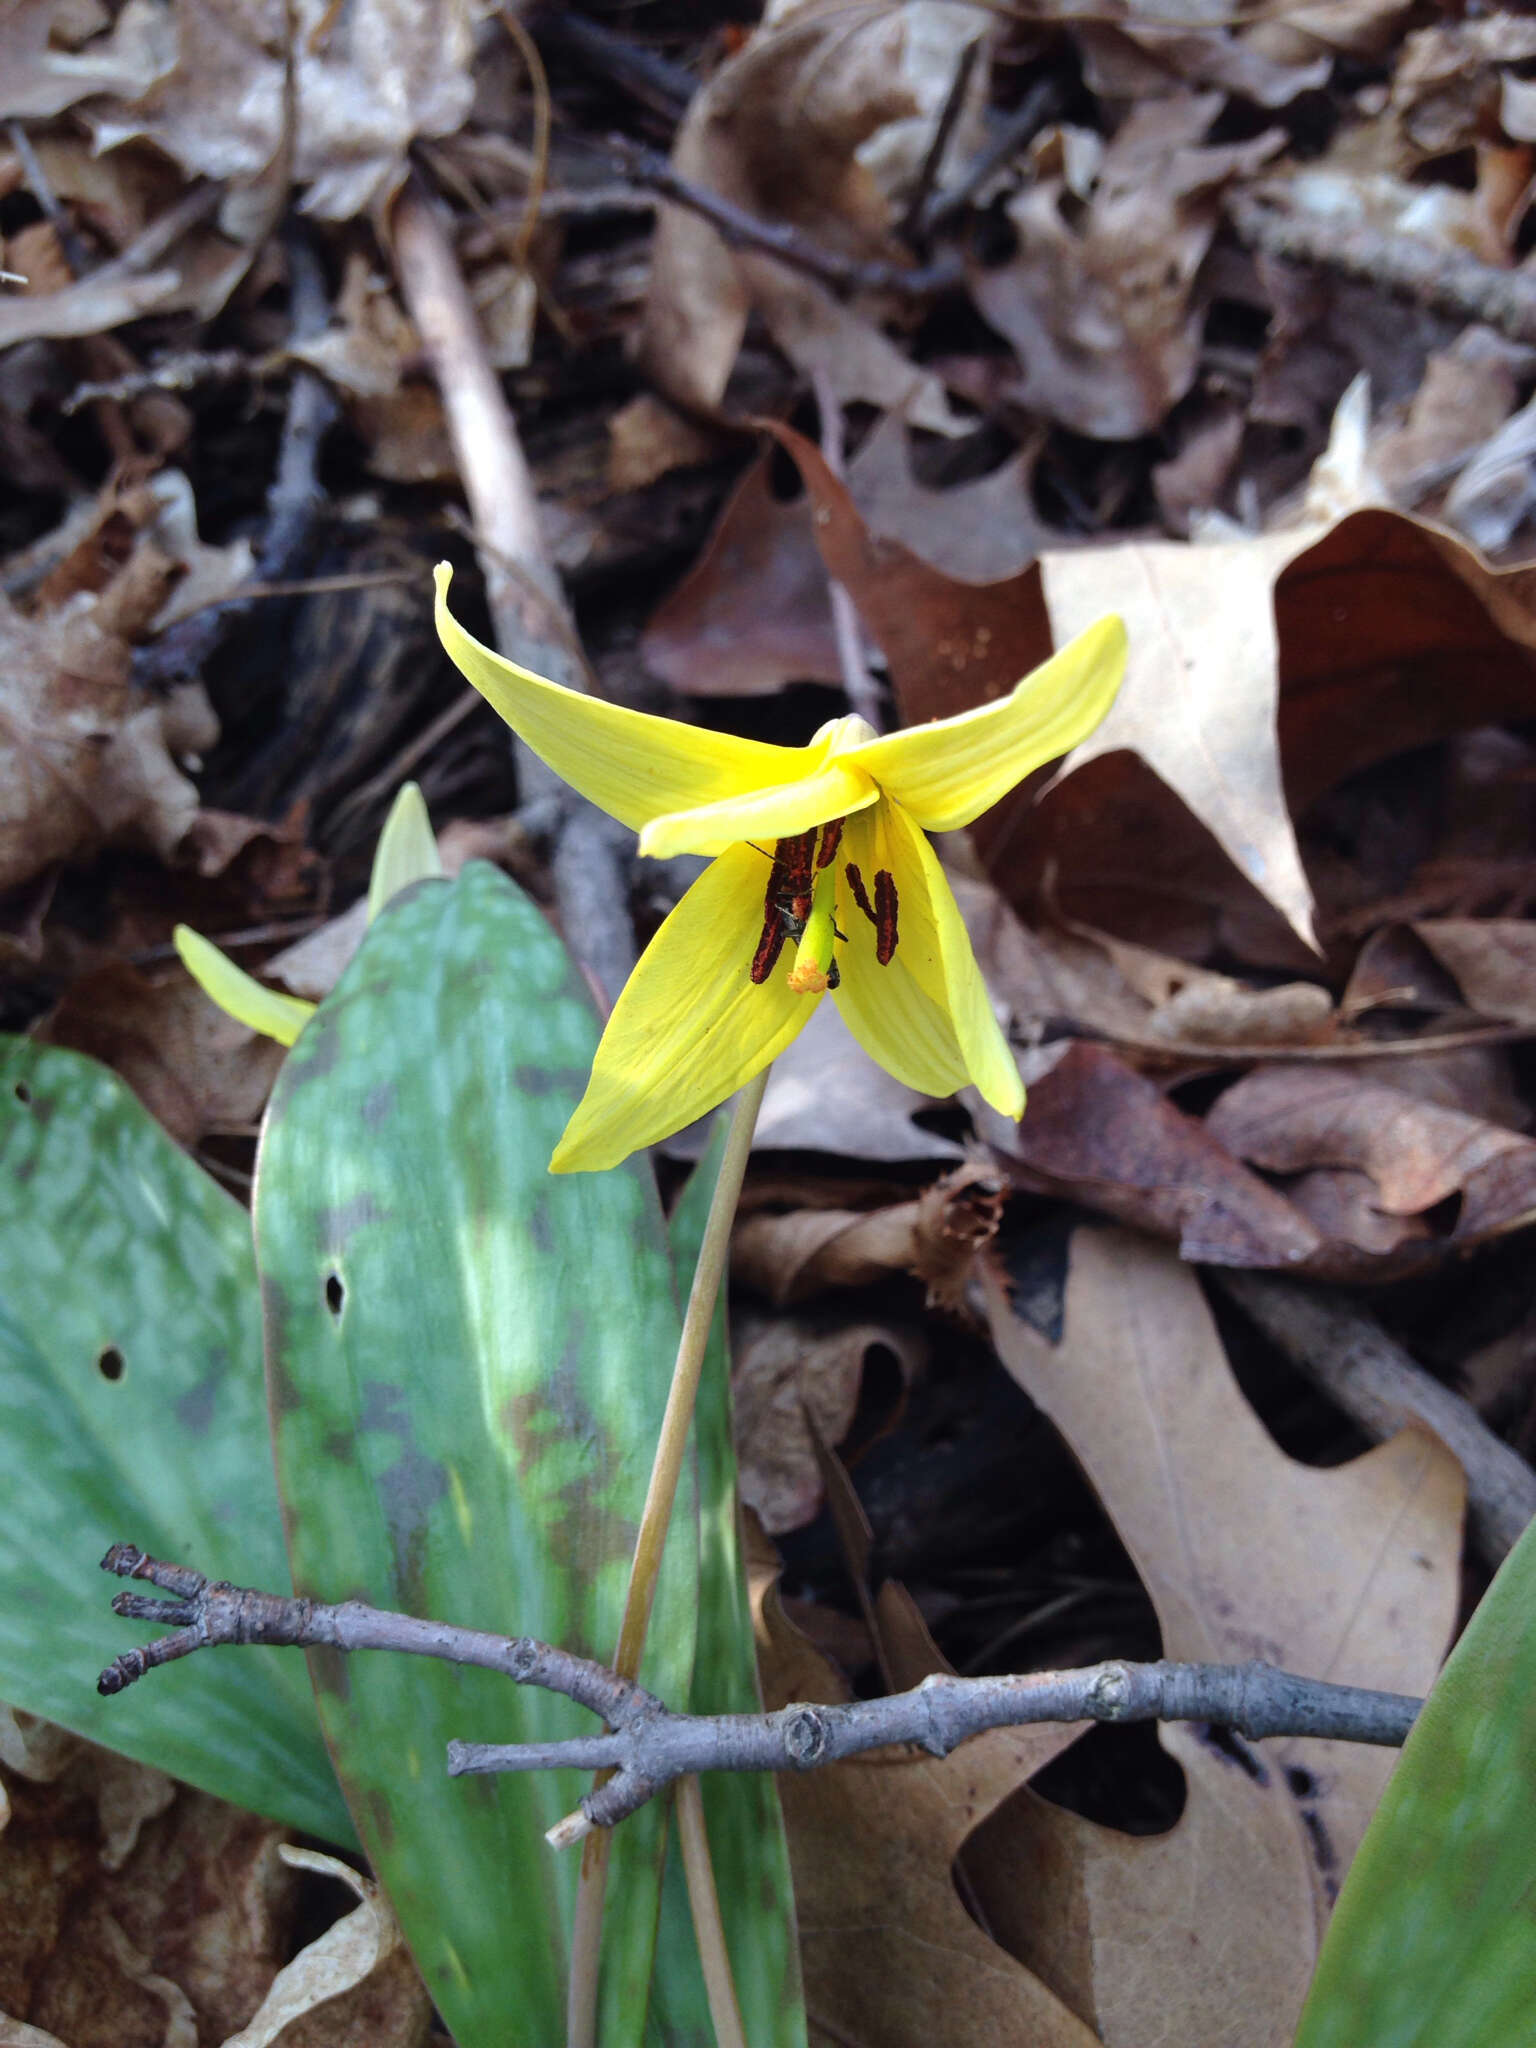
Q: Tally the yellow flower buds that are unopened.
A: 2